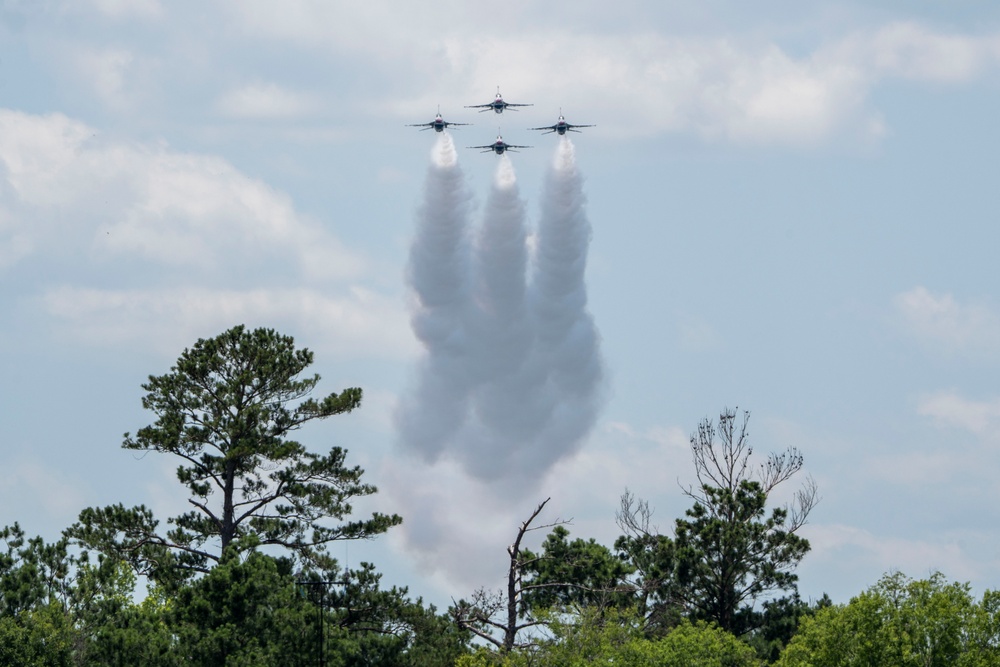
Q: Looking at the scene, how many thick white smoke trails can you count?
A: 3